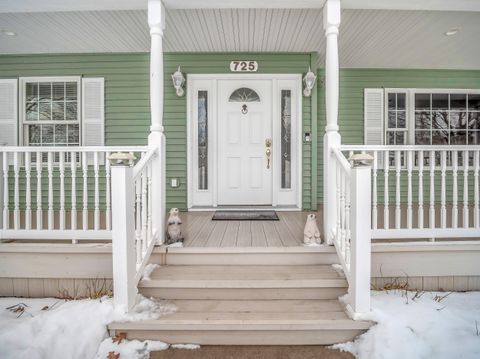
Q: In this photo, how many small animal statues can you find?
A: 2